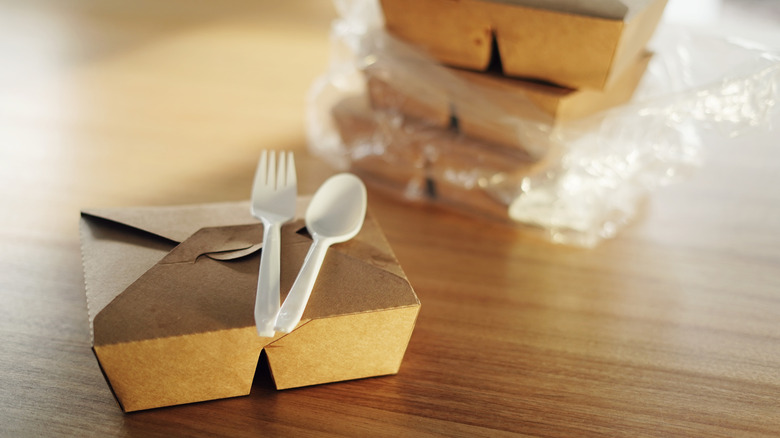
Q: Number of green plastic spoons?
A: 0